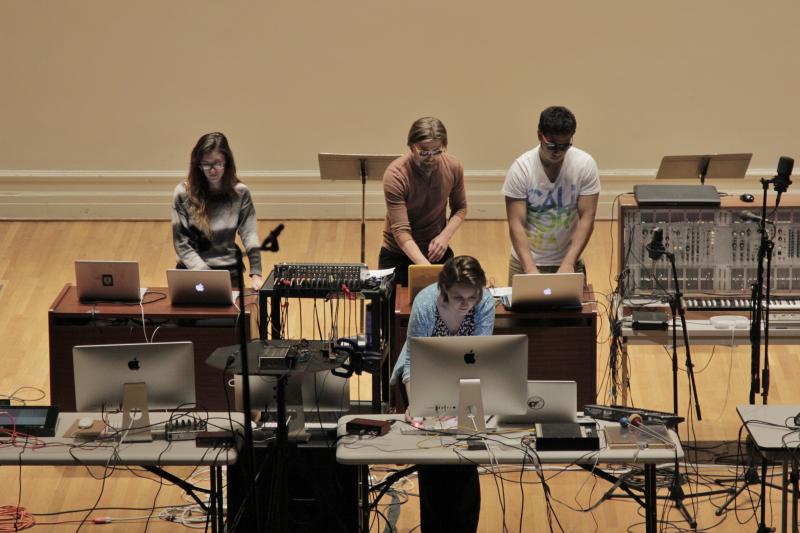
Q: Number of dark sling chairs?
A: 0